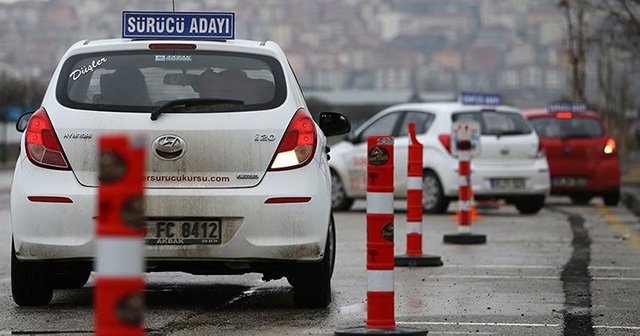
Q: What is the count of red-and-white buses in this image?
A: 0